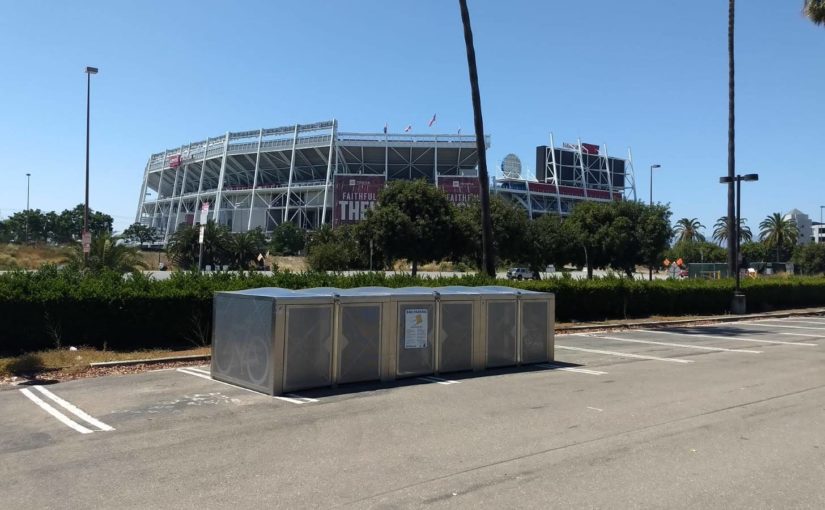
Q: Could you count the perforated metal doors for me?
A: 6